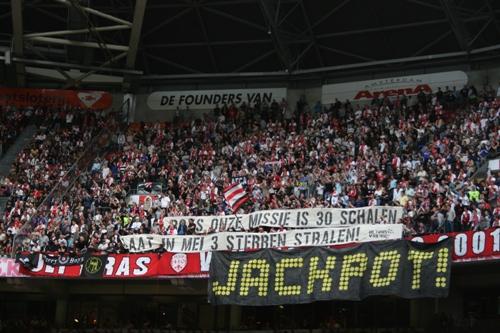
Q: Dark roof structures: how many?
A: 1